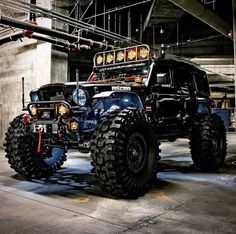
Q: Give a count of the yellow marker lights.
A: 8